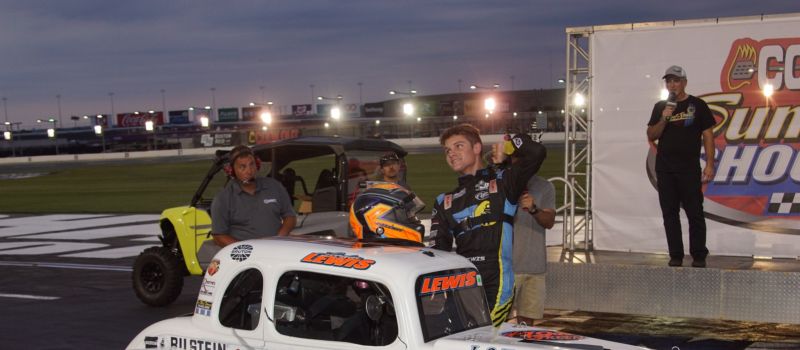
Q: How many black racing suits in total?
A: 1